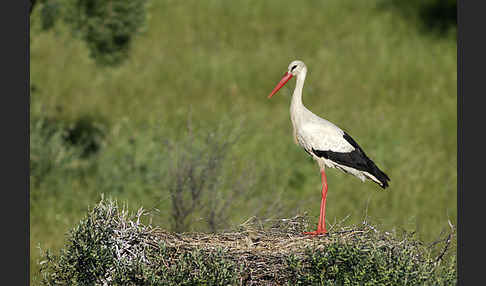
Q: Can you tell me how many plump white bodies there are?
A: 1